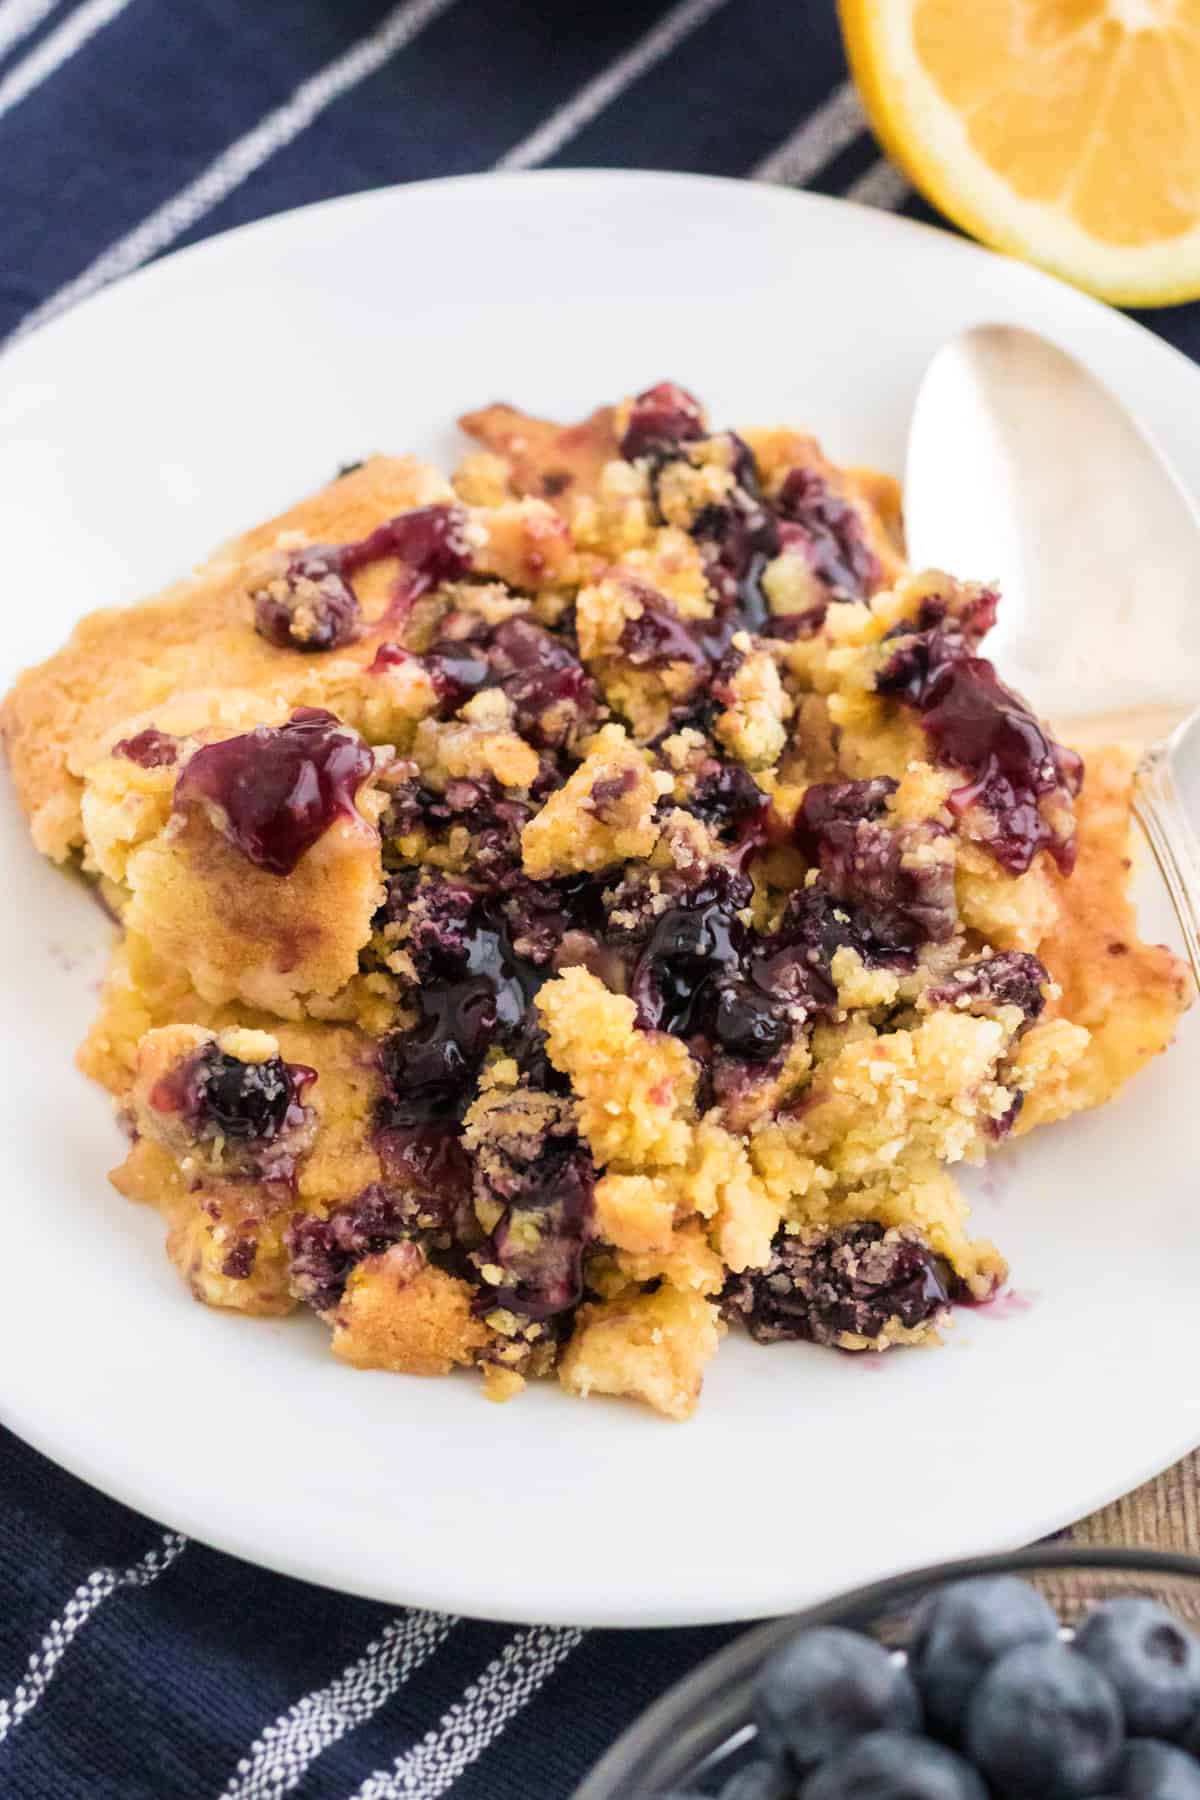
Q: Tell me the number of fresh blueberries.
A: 7